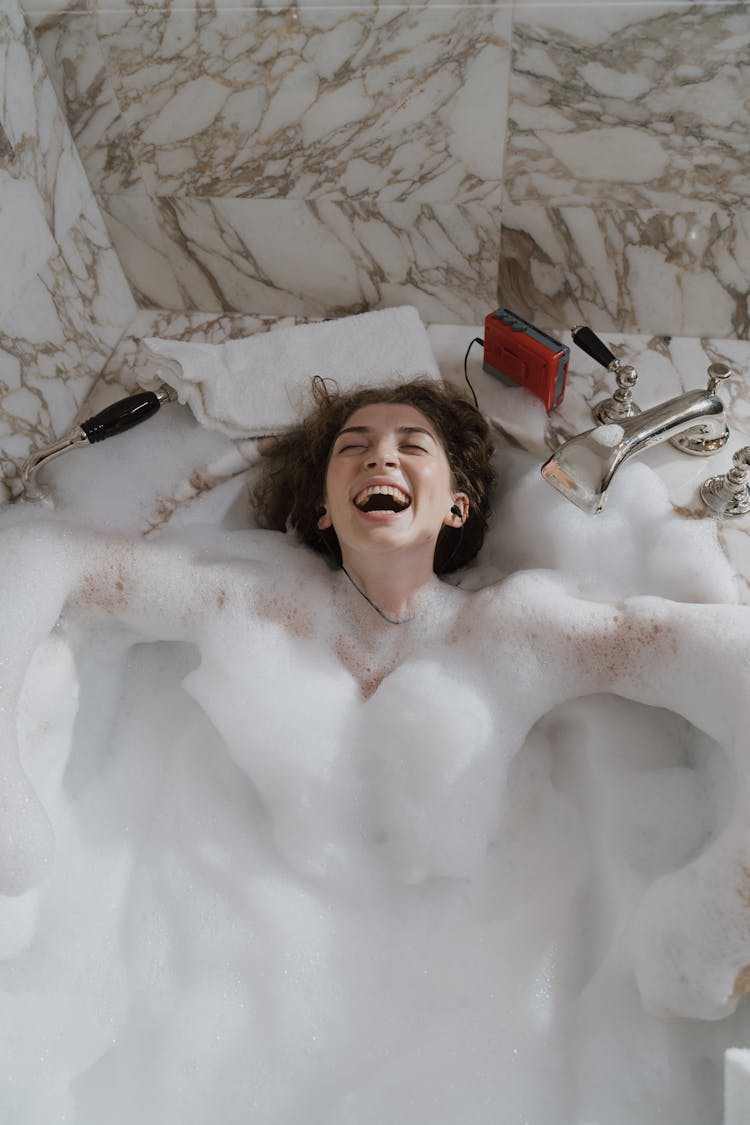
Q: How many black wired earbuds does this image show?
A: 2